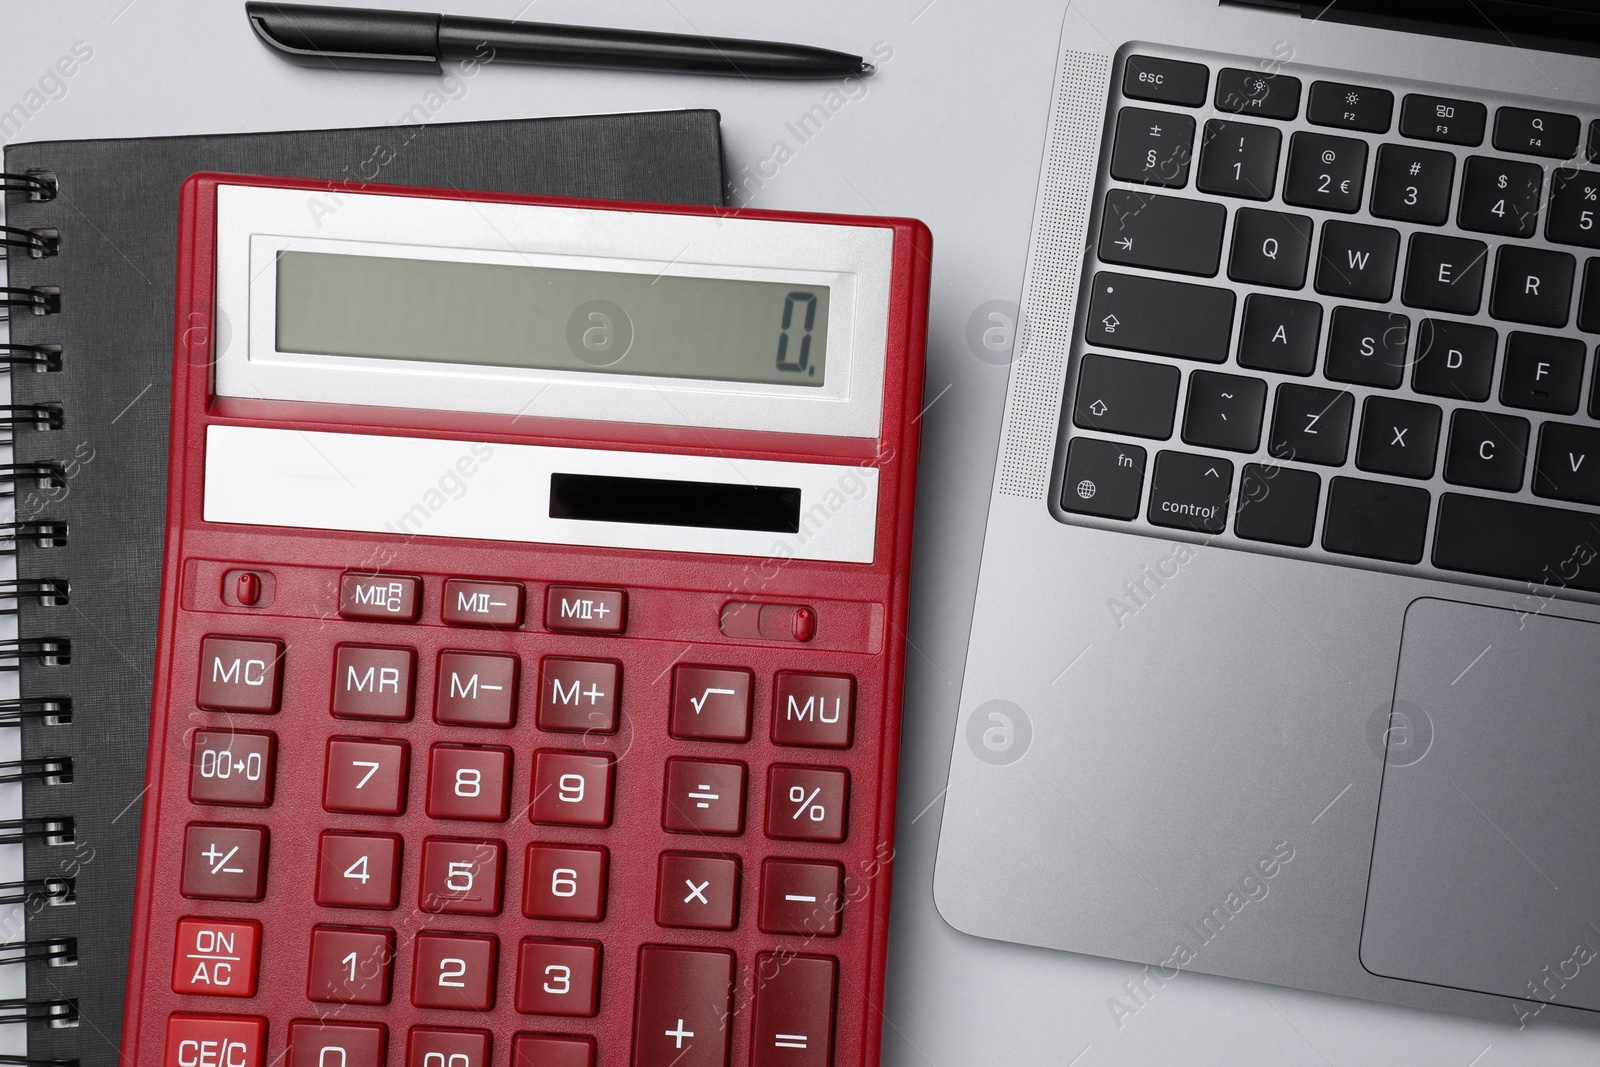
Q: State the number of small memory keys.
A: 3